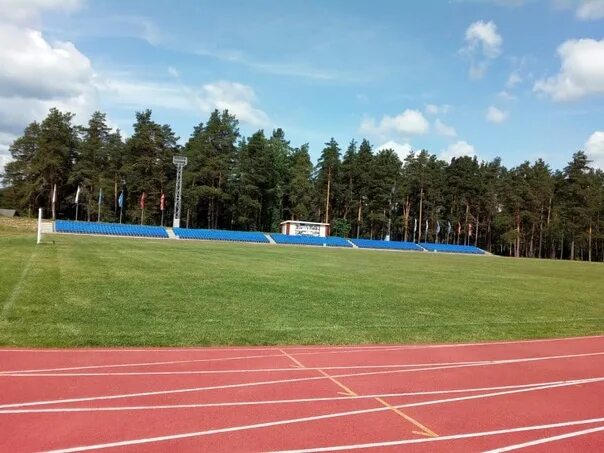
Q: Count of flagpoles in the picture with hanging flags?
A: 12